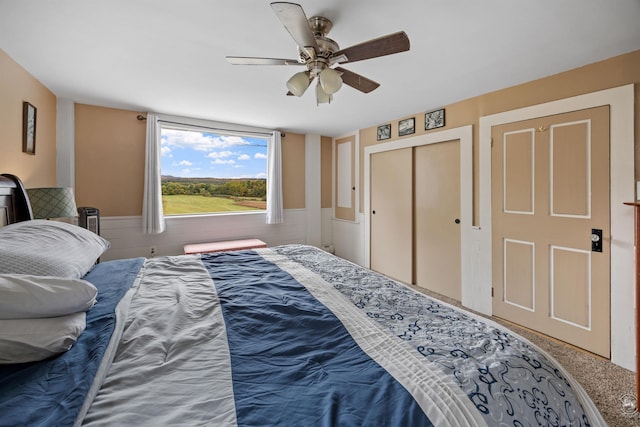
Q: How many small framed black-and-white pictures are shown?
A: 3